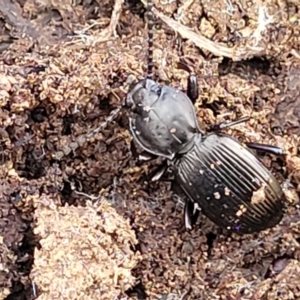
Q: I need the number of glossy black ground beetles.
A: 1